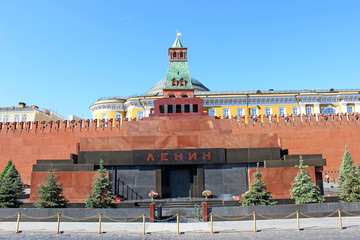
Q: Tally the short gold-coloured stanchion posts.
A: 9